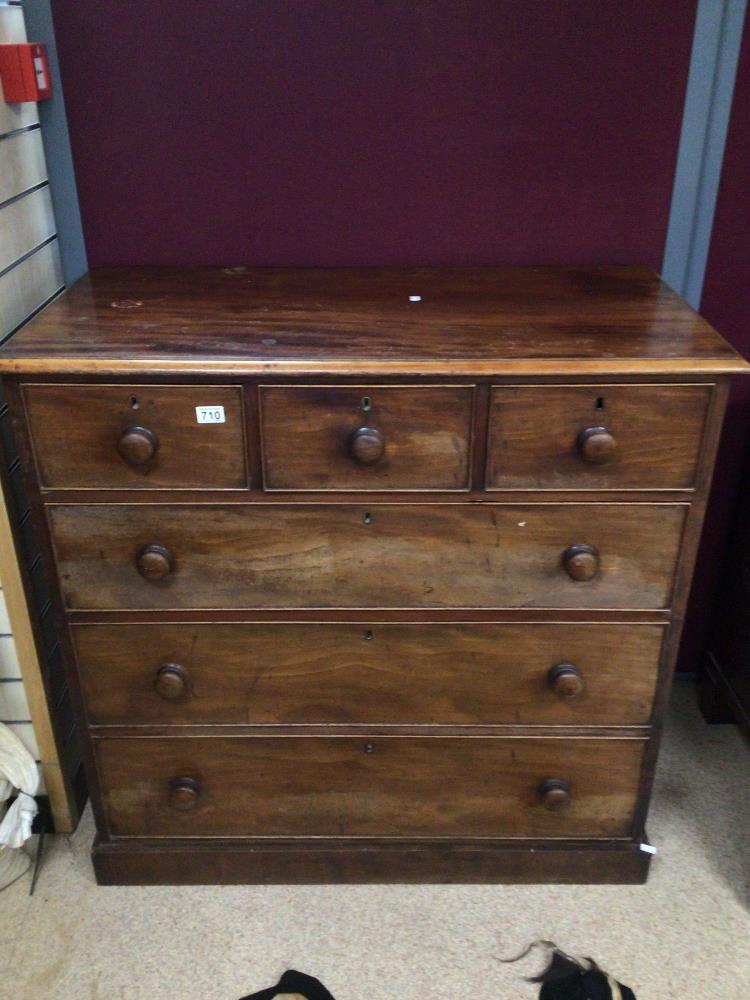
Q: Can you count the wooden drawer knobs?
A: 9